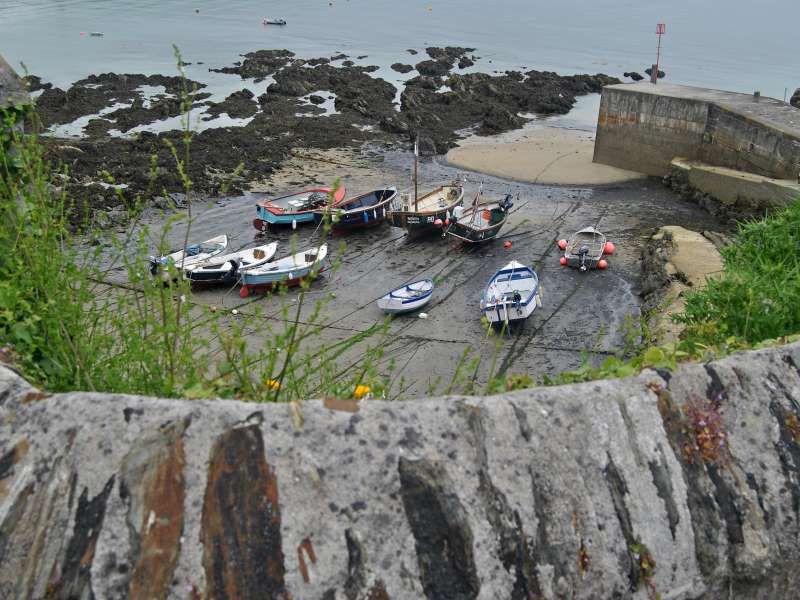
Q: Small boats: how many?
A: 11